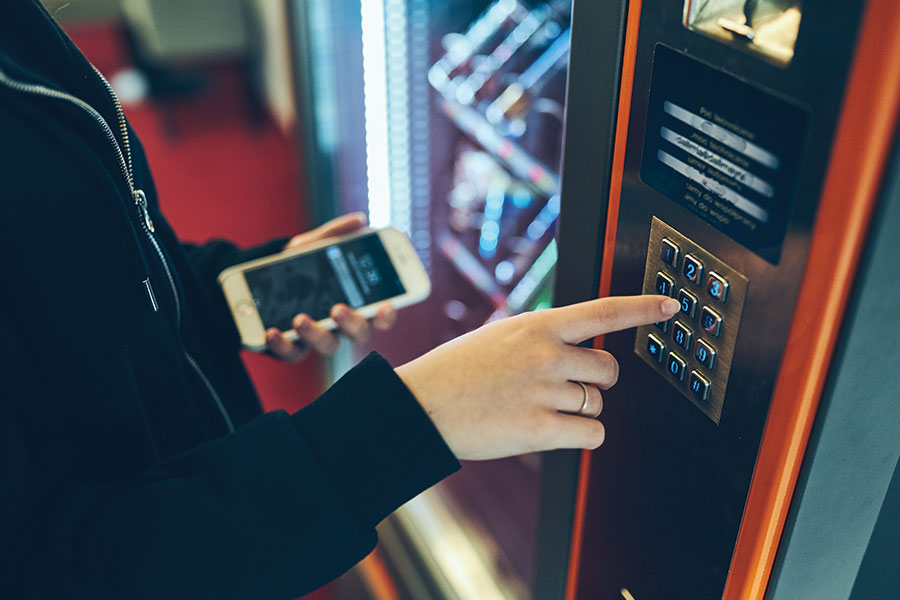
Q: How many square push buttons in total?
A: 12